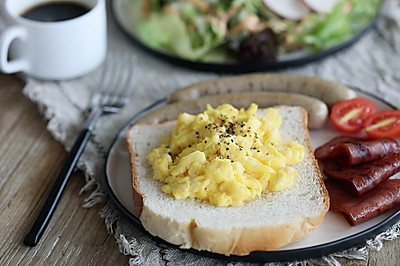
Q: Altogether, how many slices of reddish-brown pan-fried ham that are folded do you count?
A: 3